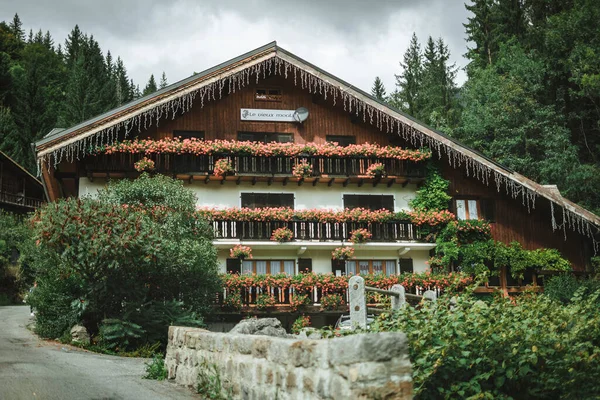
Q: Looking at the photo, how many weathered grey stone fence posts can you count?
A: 3